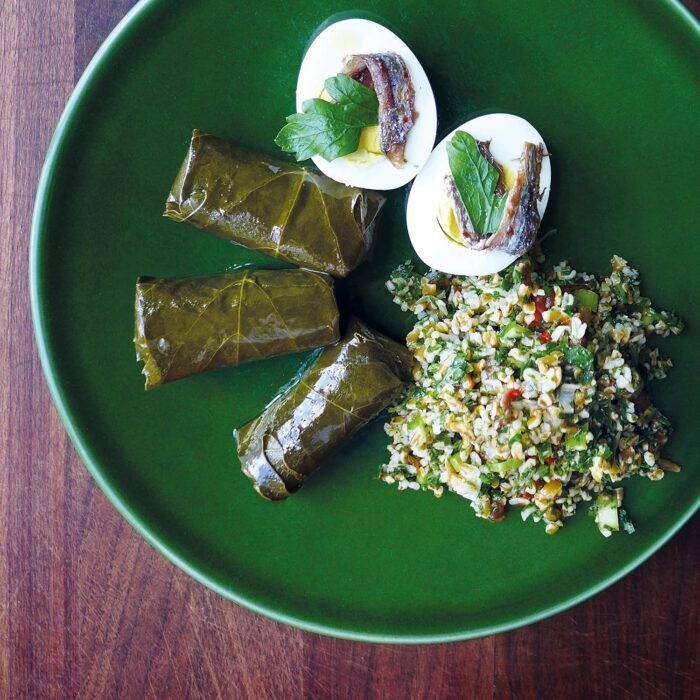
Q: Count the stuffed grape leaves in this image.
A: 3